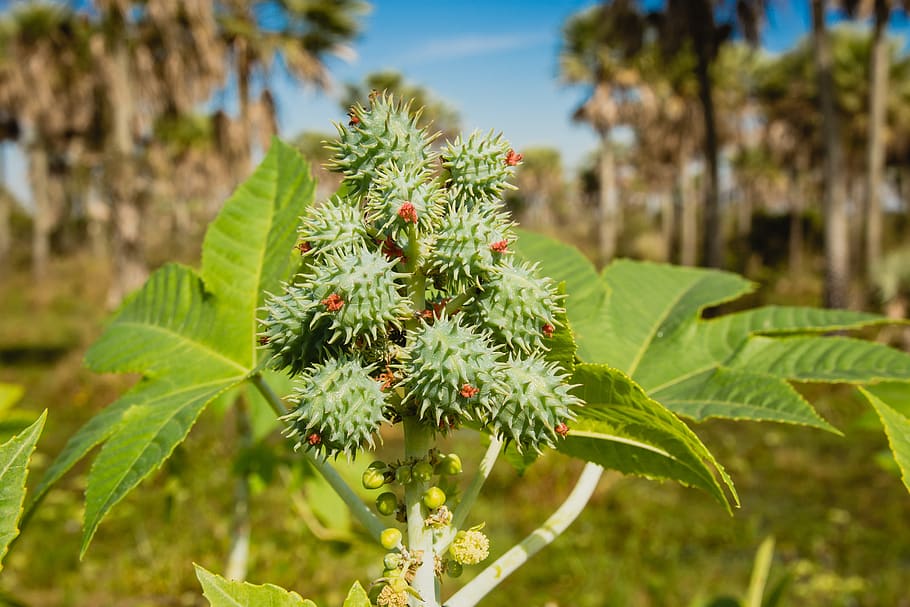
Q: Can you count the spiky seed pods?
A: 11